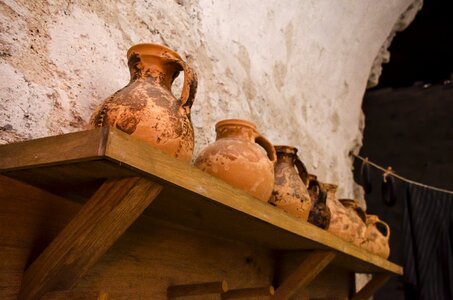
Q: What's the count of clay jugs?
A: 7